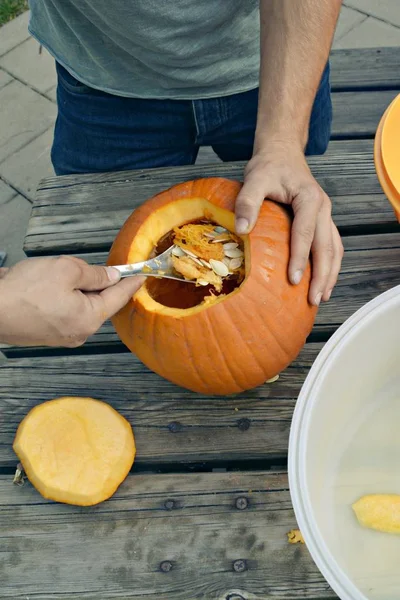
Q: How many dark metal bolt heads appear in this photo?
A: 6